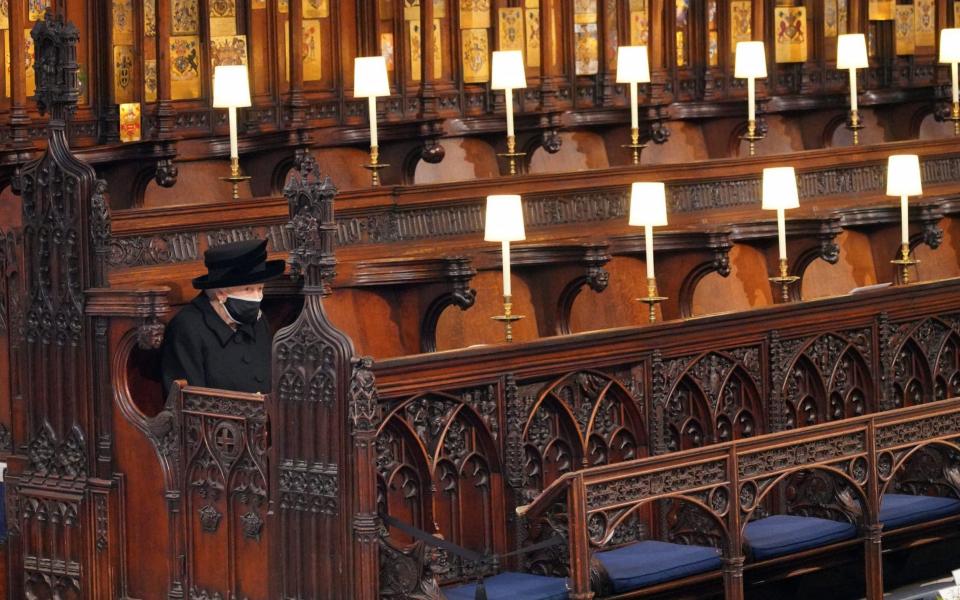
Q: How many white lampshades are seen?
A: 11